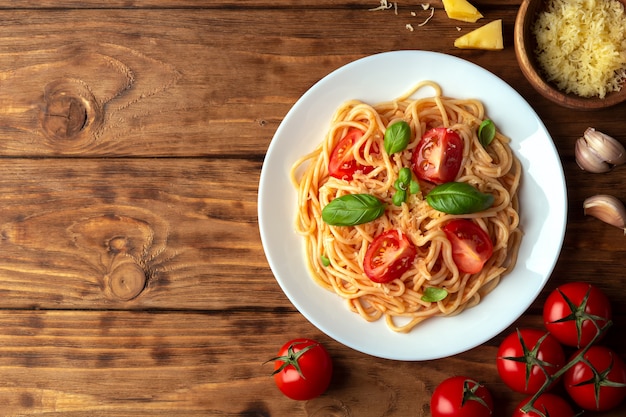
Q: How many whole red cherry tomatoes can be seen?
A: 6